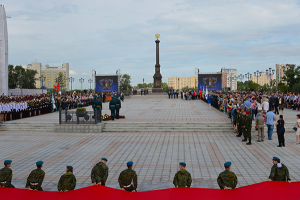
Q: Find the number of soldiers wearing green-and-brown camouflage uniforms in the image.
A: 8